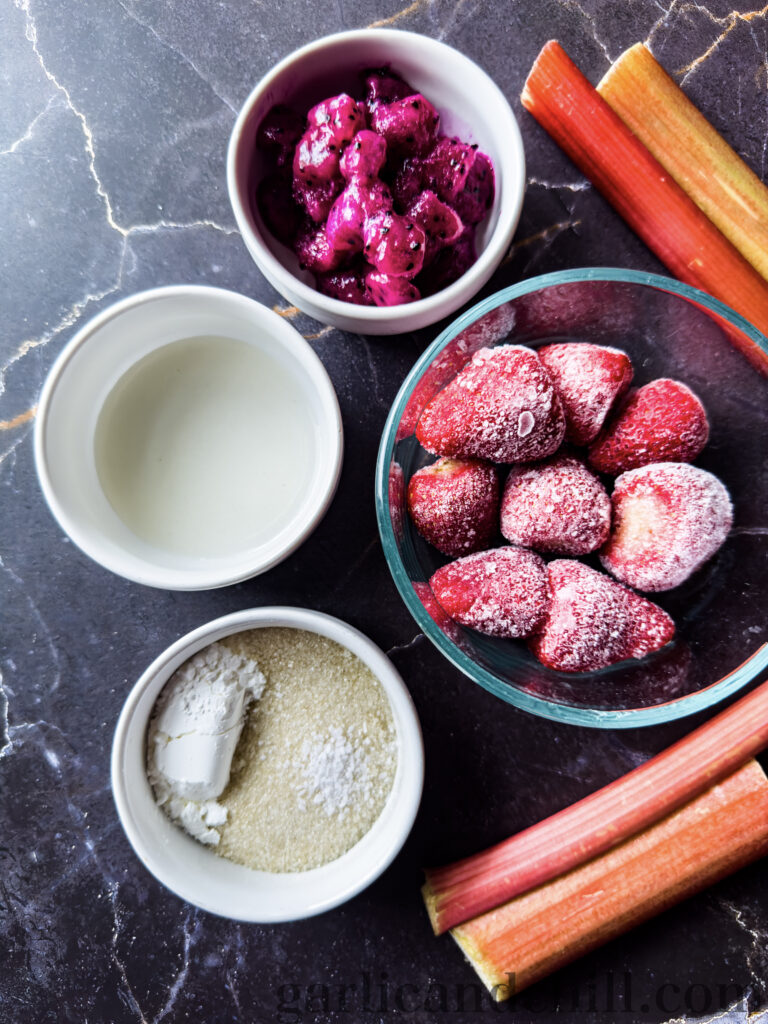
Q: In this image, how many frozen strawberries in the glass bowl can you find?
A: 8